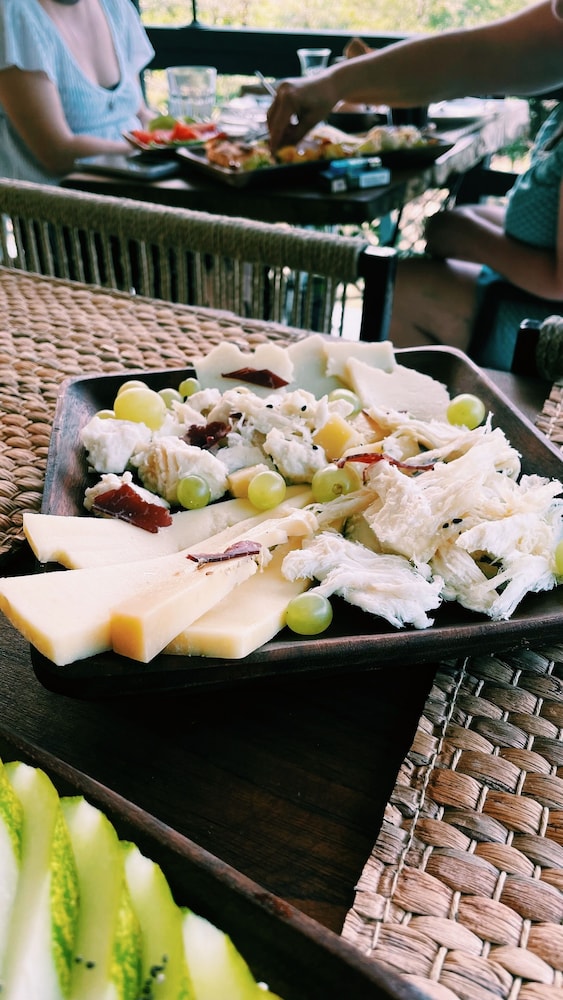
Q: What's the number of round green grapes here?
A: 12